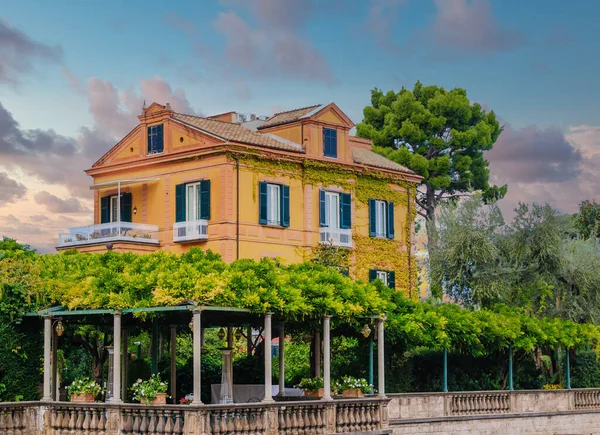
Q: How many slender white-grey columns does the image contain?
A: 6